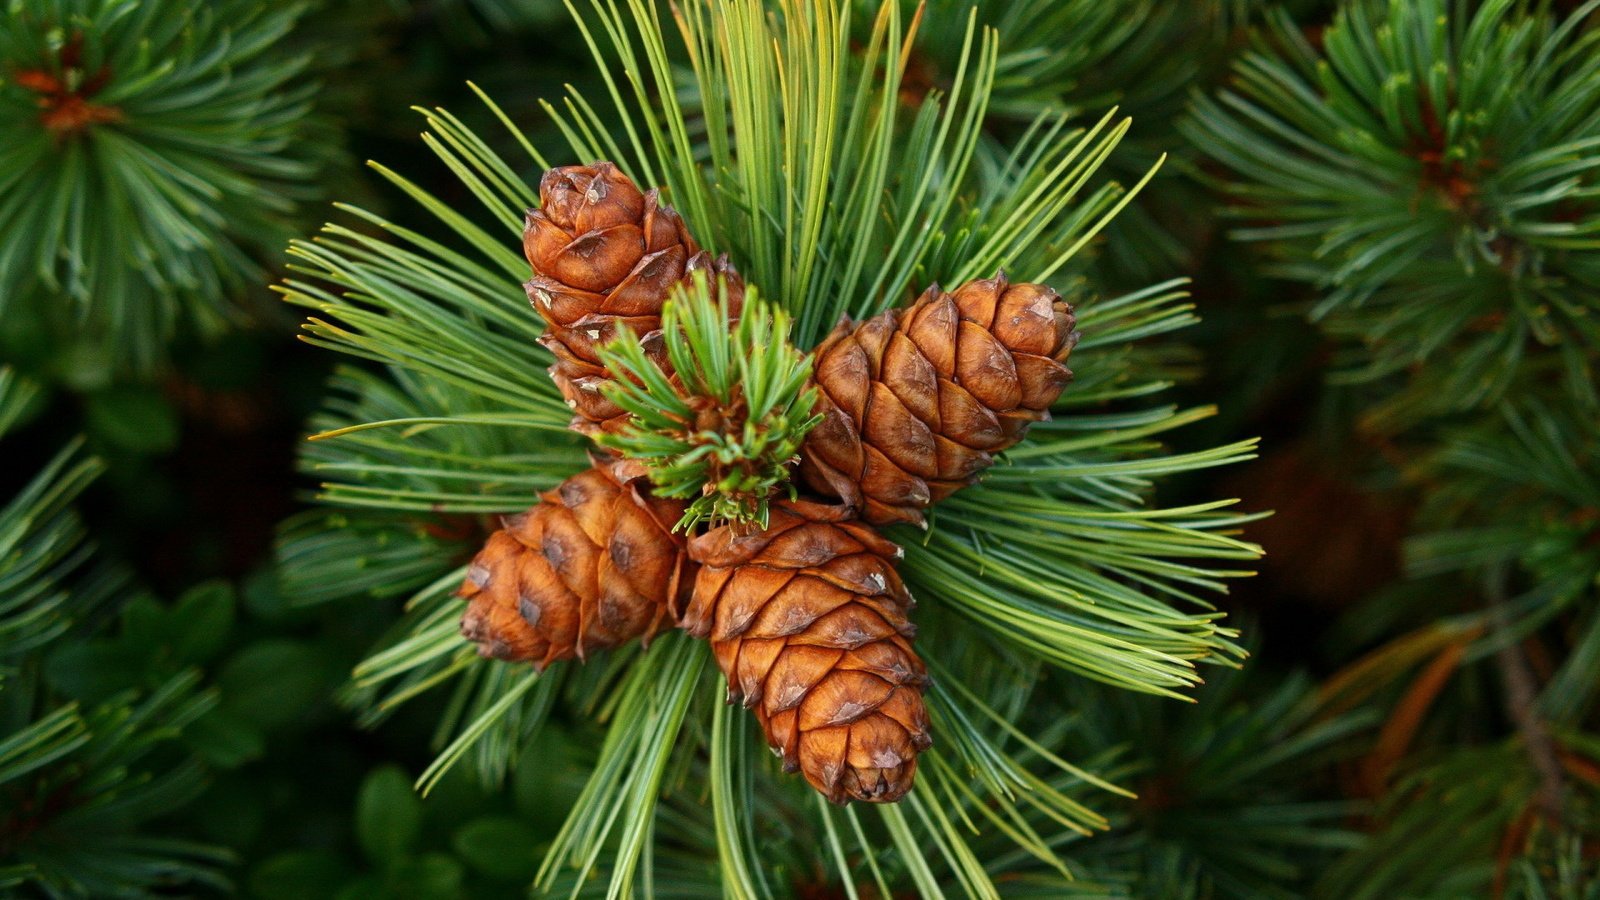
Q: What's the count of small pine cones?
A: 4